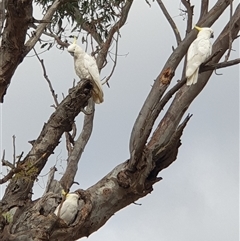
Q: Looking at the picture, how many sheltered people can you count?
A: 0